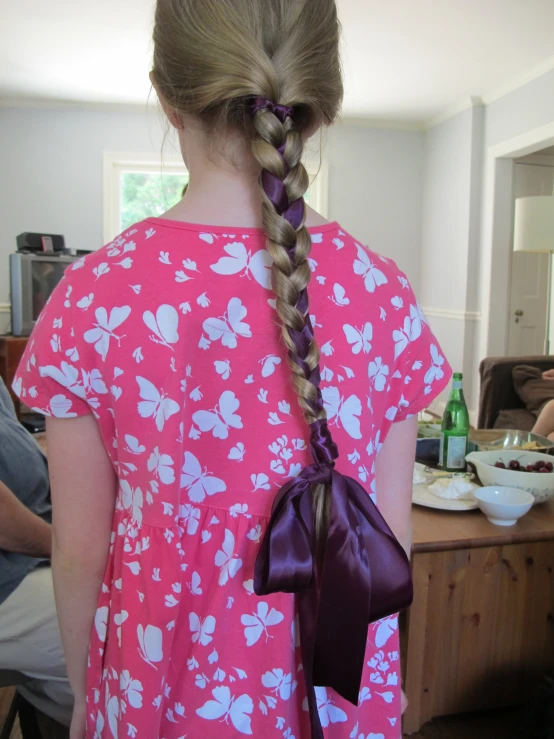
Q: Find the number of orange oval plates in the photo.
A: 0